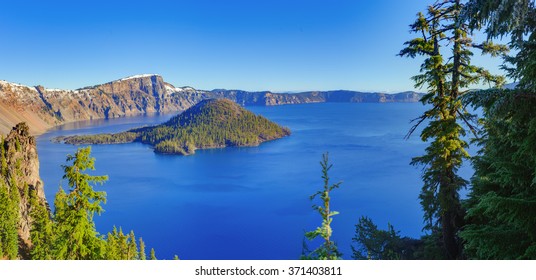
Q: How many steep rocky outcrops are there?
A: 1